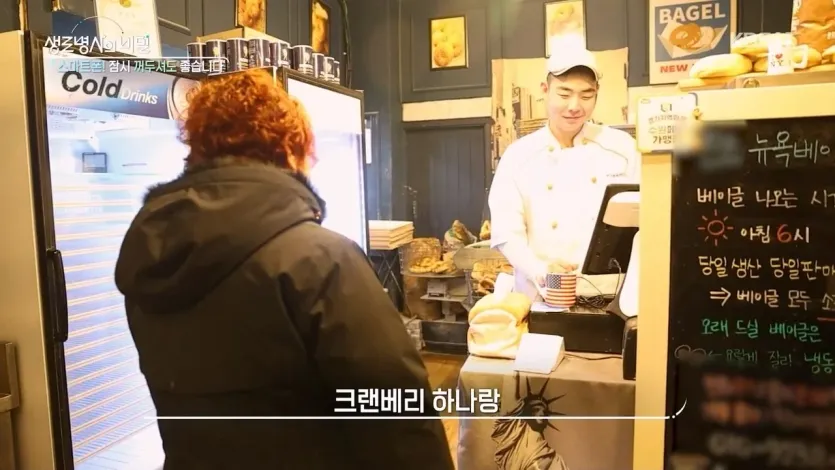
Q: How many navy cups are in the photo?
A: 9